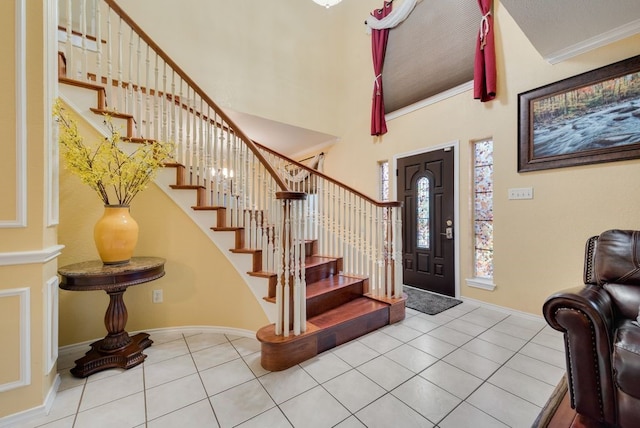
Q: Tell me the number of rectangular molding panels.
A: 4